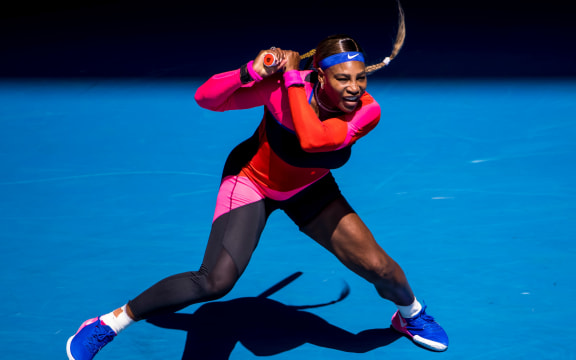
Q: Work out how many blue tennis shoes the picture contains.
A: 2